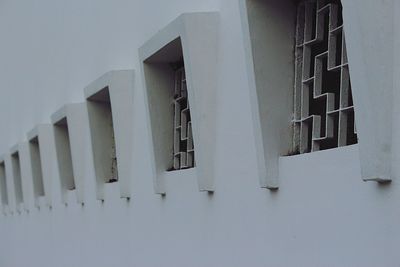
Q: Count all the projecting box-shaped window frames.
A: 7